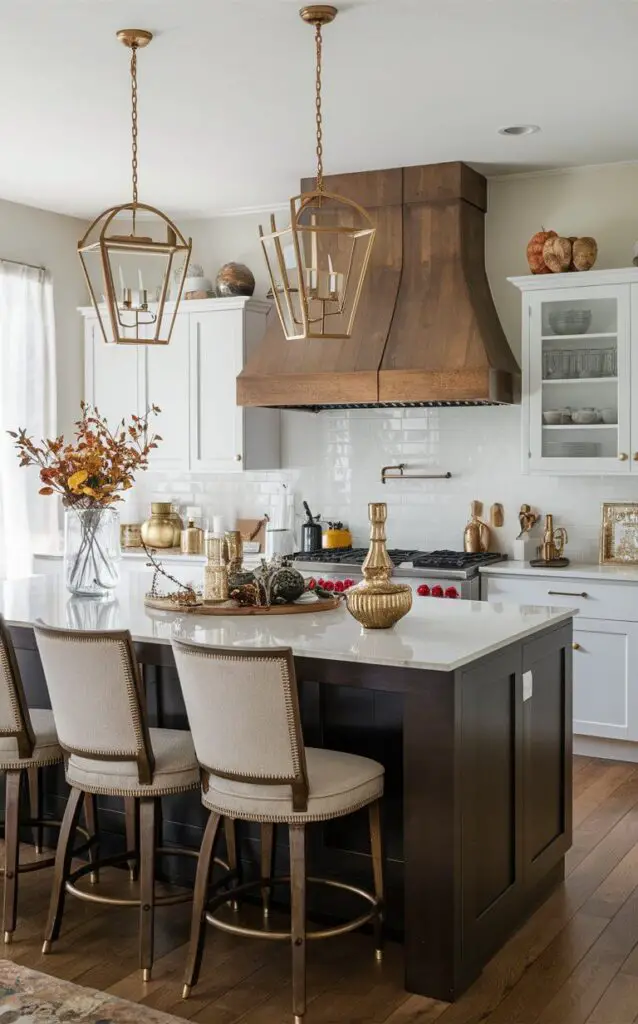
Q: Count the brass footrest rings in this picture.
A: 3